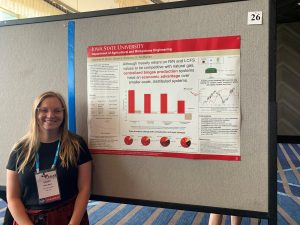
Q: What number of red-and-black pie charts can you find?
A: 4